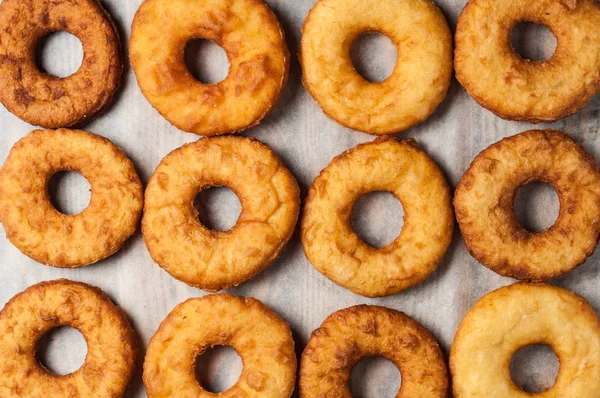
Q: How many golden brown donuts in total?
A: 12